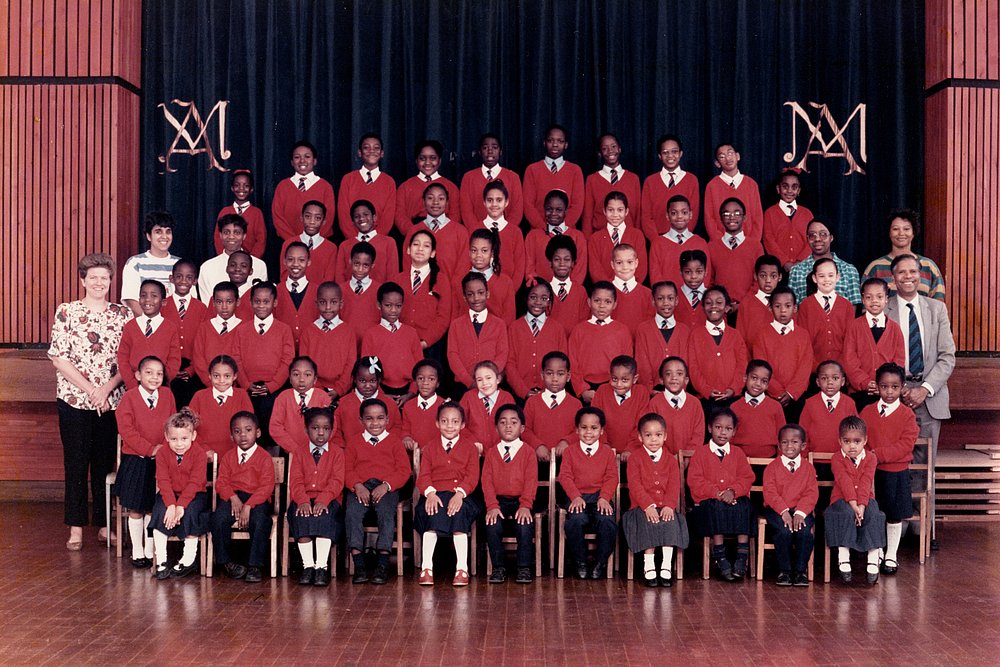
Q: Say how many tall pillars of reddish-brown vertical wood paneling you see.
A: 2